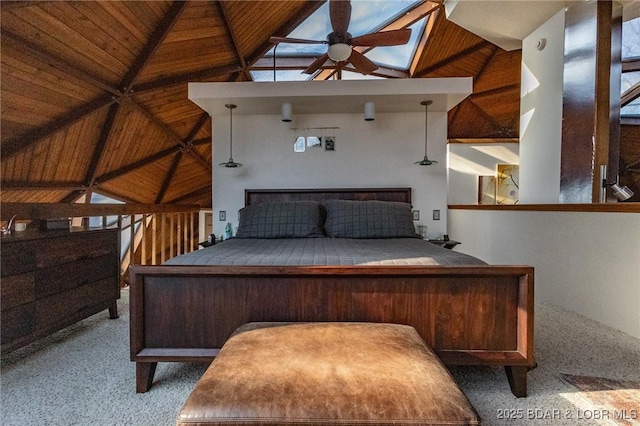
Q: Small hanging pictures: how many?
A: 3